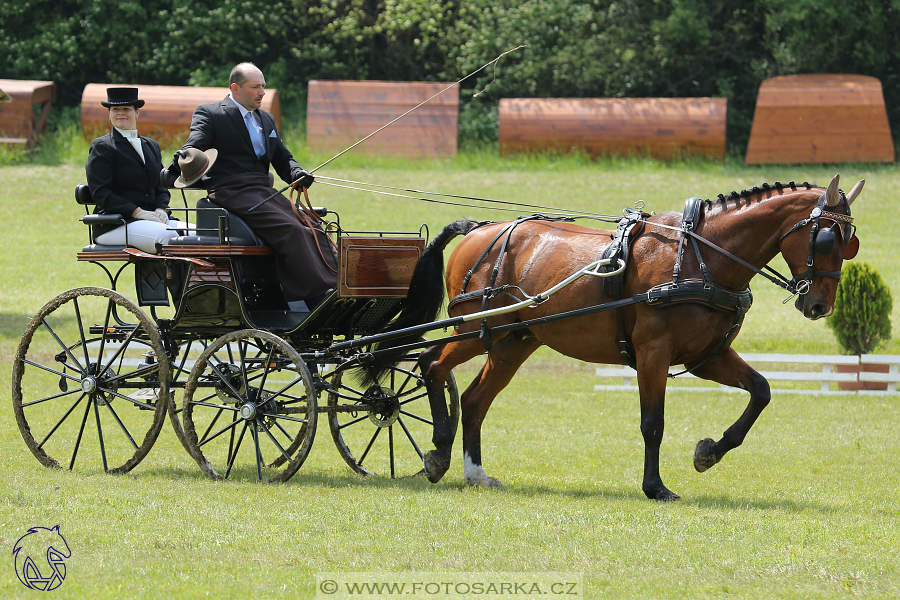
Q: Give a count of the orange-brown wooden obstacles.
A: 5